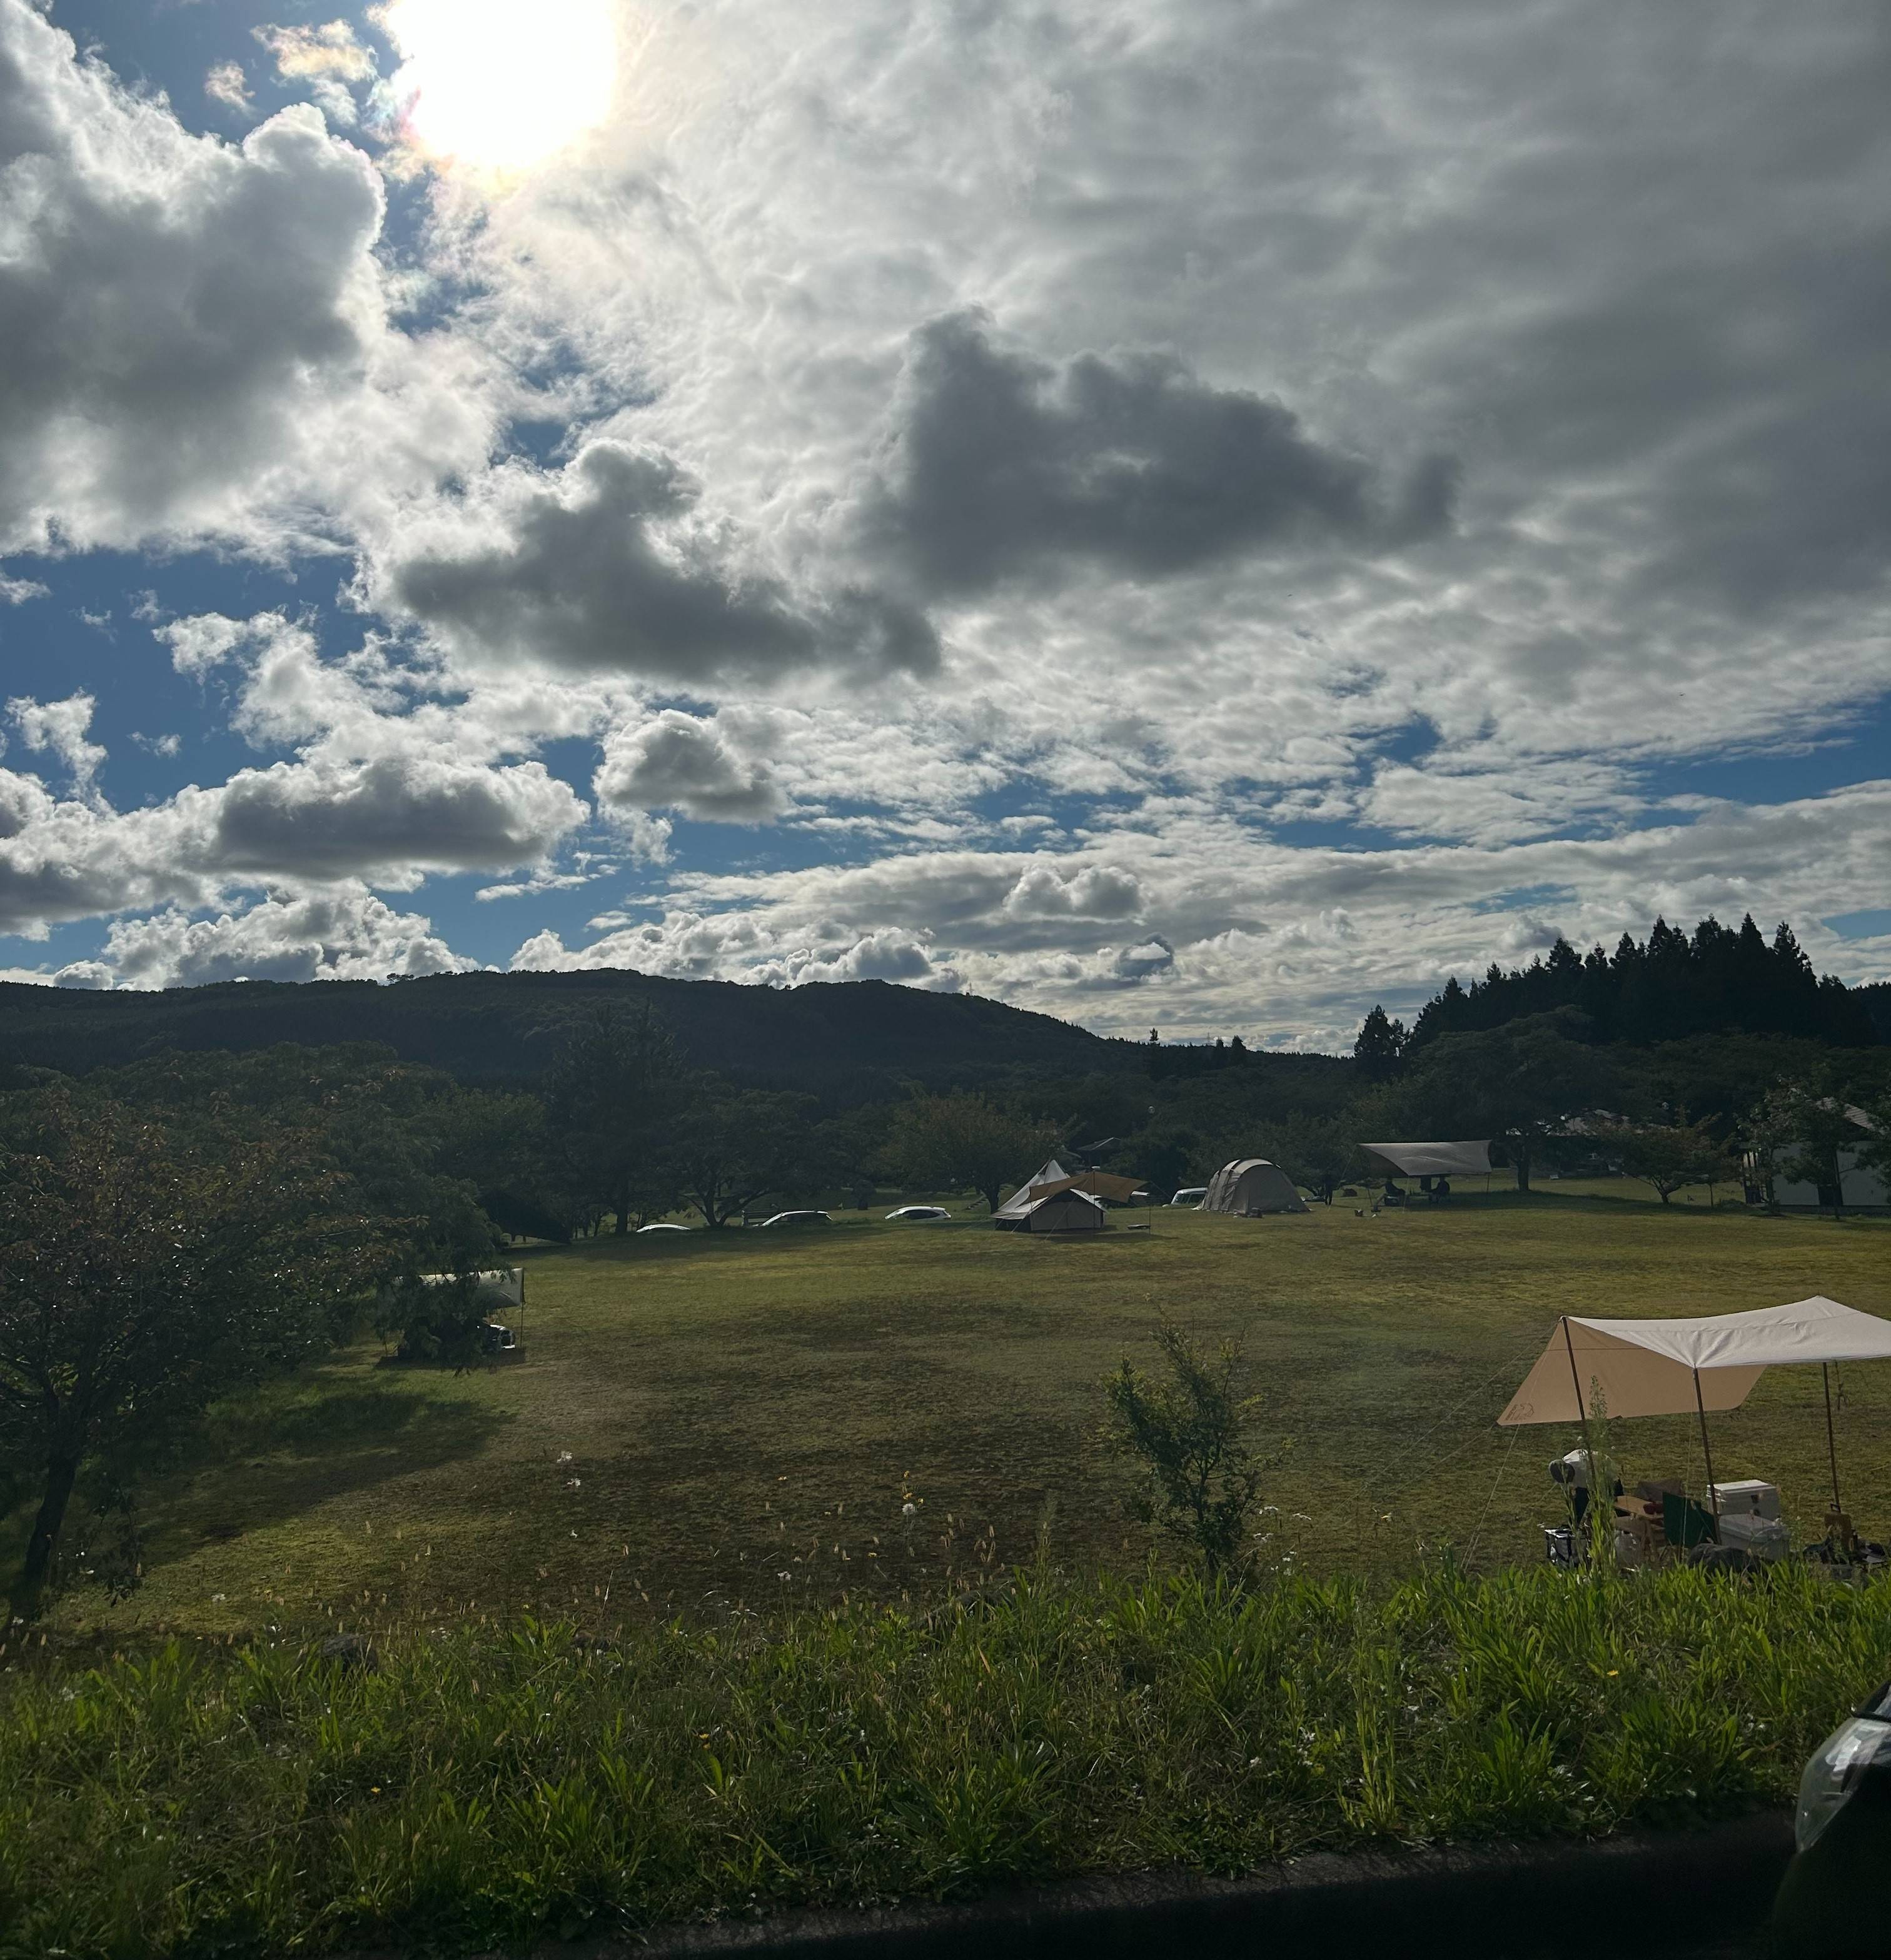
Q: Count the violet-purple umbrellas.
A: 0